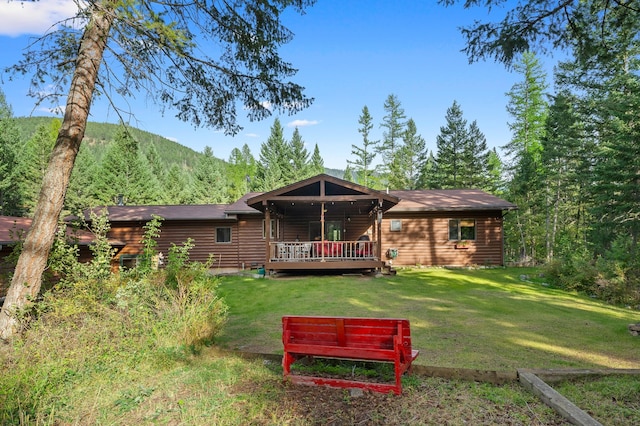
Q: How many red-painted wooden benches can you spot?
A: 1